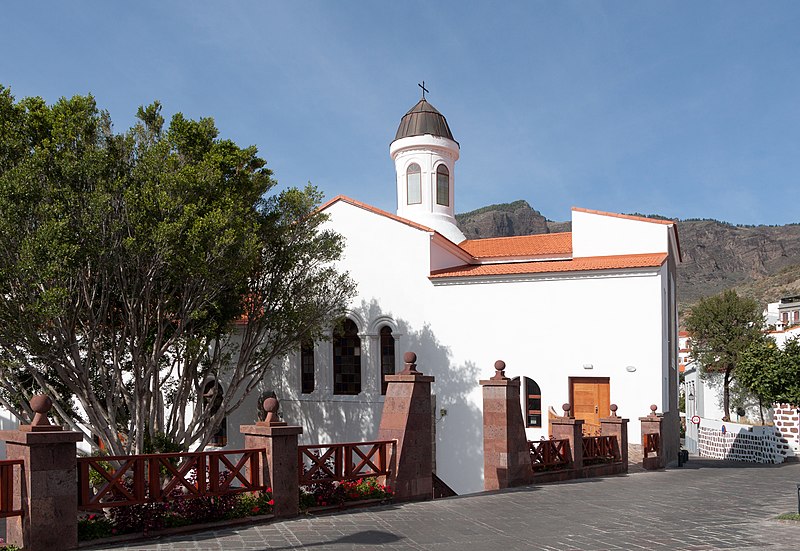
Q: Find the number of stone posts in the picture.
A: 7